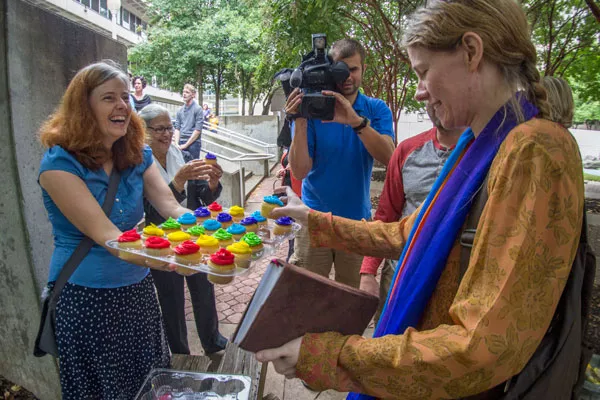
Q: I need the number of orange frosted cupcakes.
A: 0